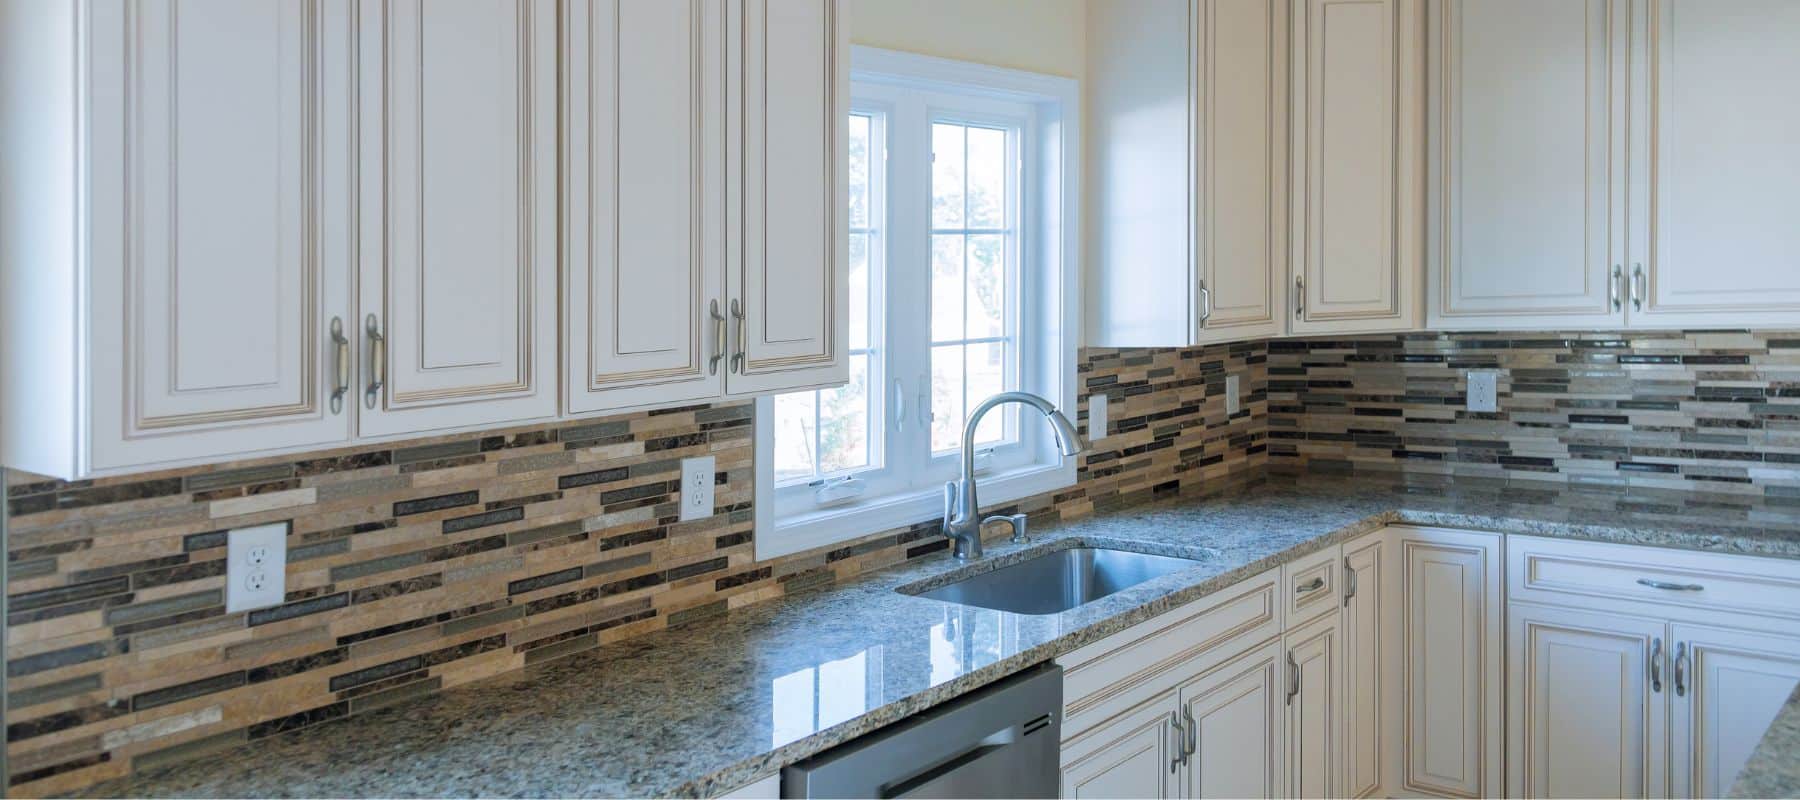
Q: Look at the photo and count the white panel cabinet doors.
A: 15